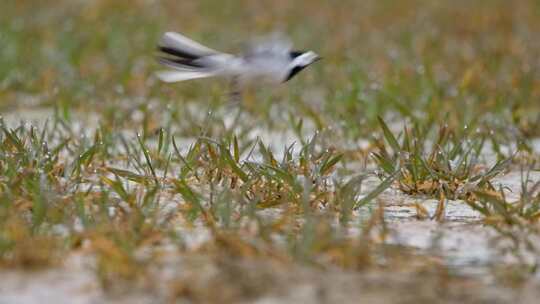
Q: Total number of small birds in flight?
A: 1